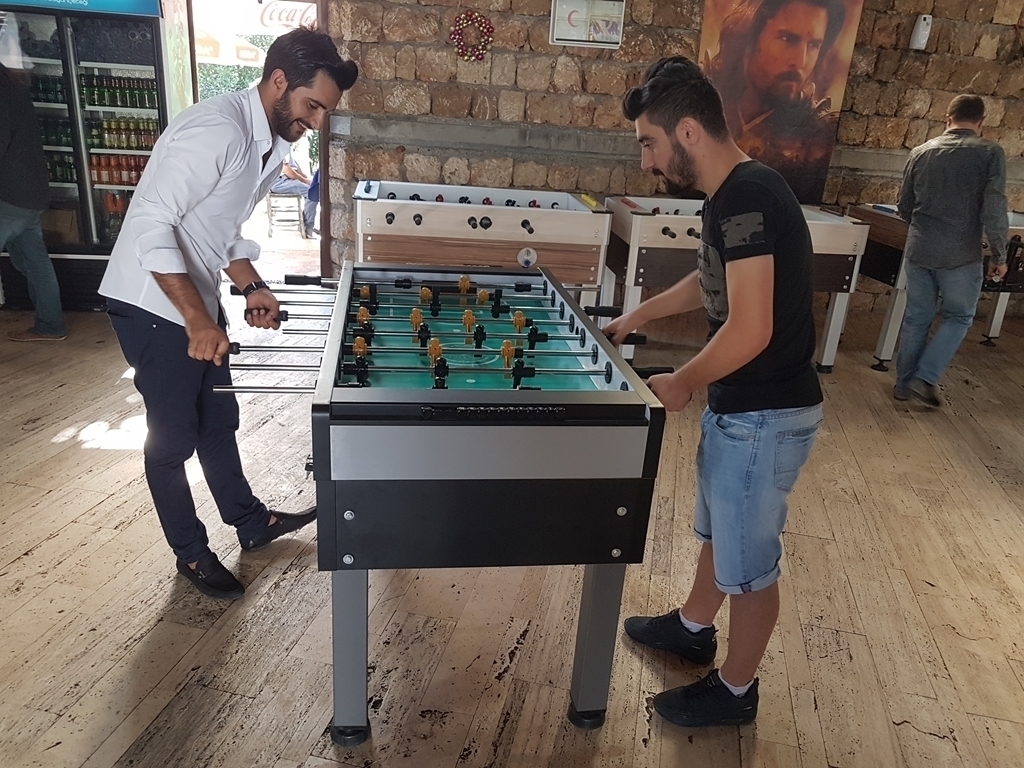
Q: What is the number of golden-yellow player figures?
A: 11